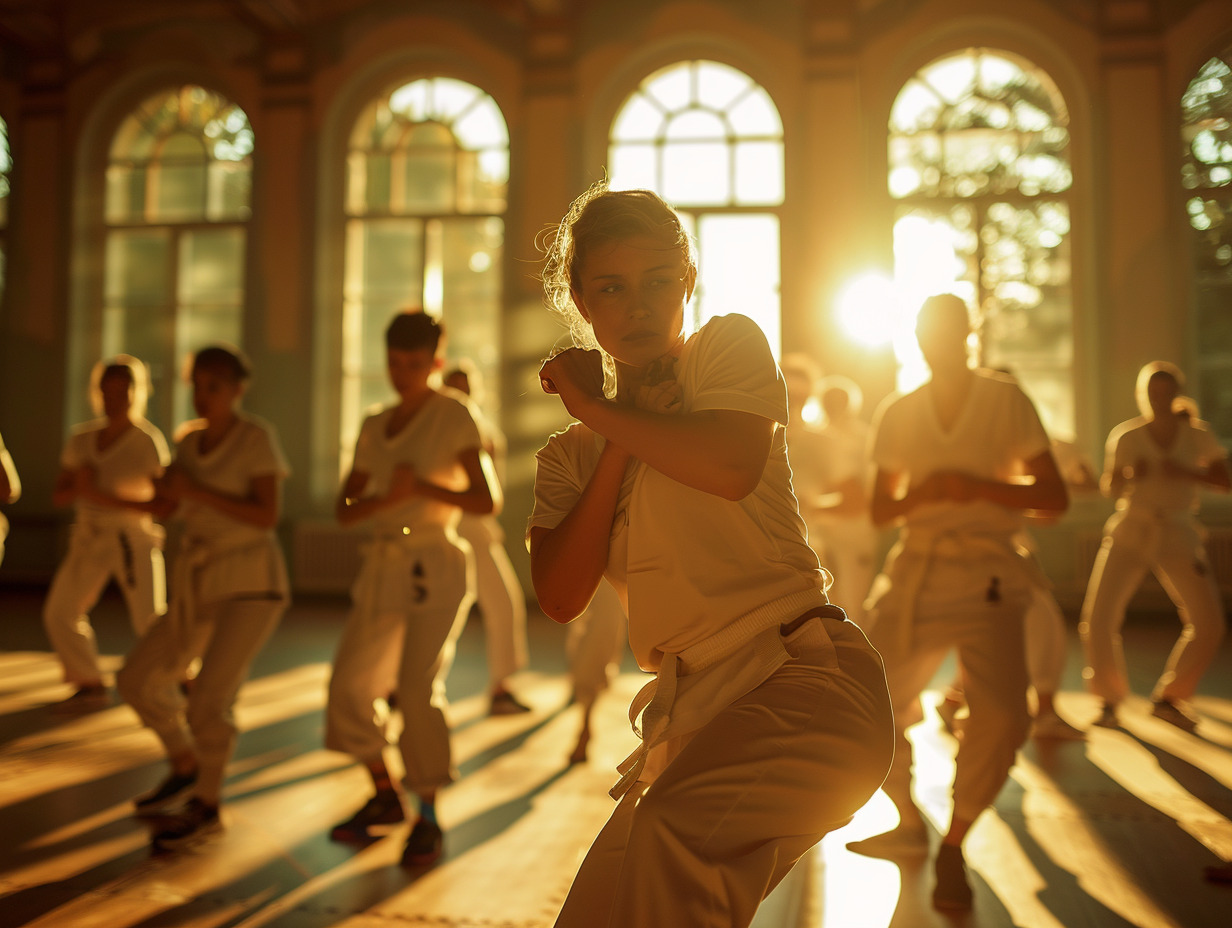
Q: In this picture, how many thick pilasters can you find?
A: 5